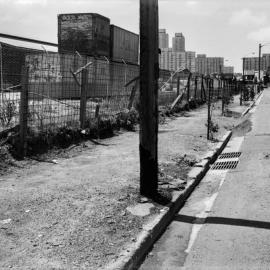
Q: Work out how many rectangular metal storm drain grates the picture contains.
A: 2